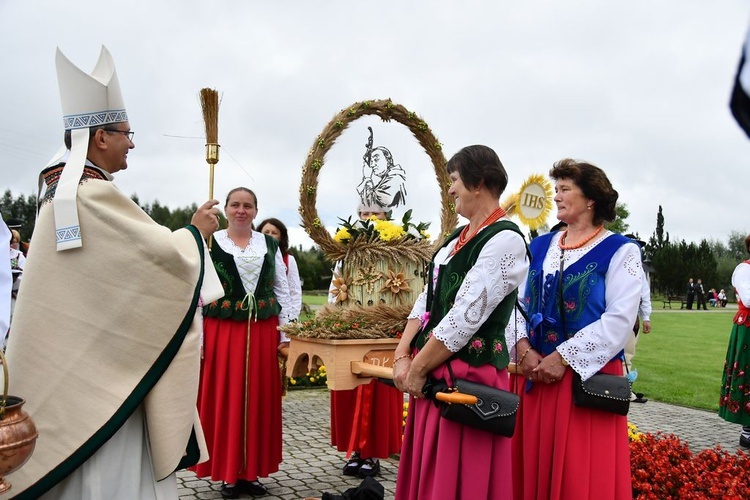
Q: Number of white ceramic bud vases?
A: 0